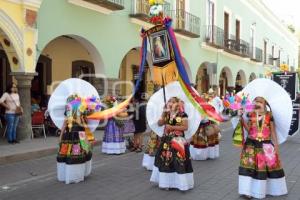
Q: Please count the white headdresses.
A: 3